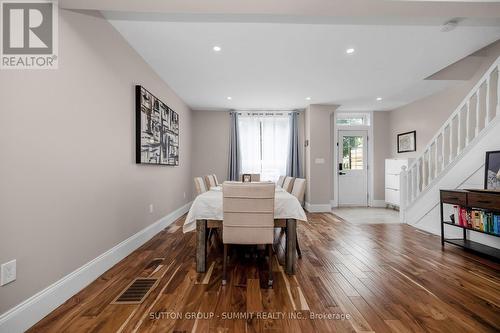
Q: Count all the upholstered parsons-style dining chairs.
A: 8